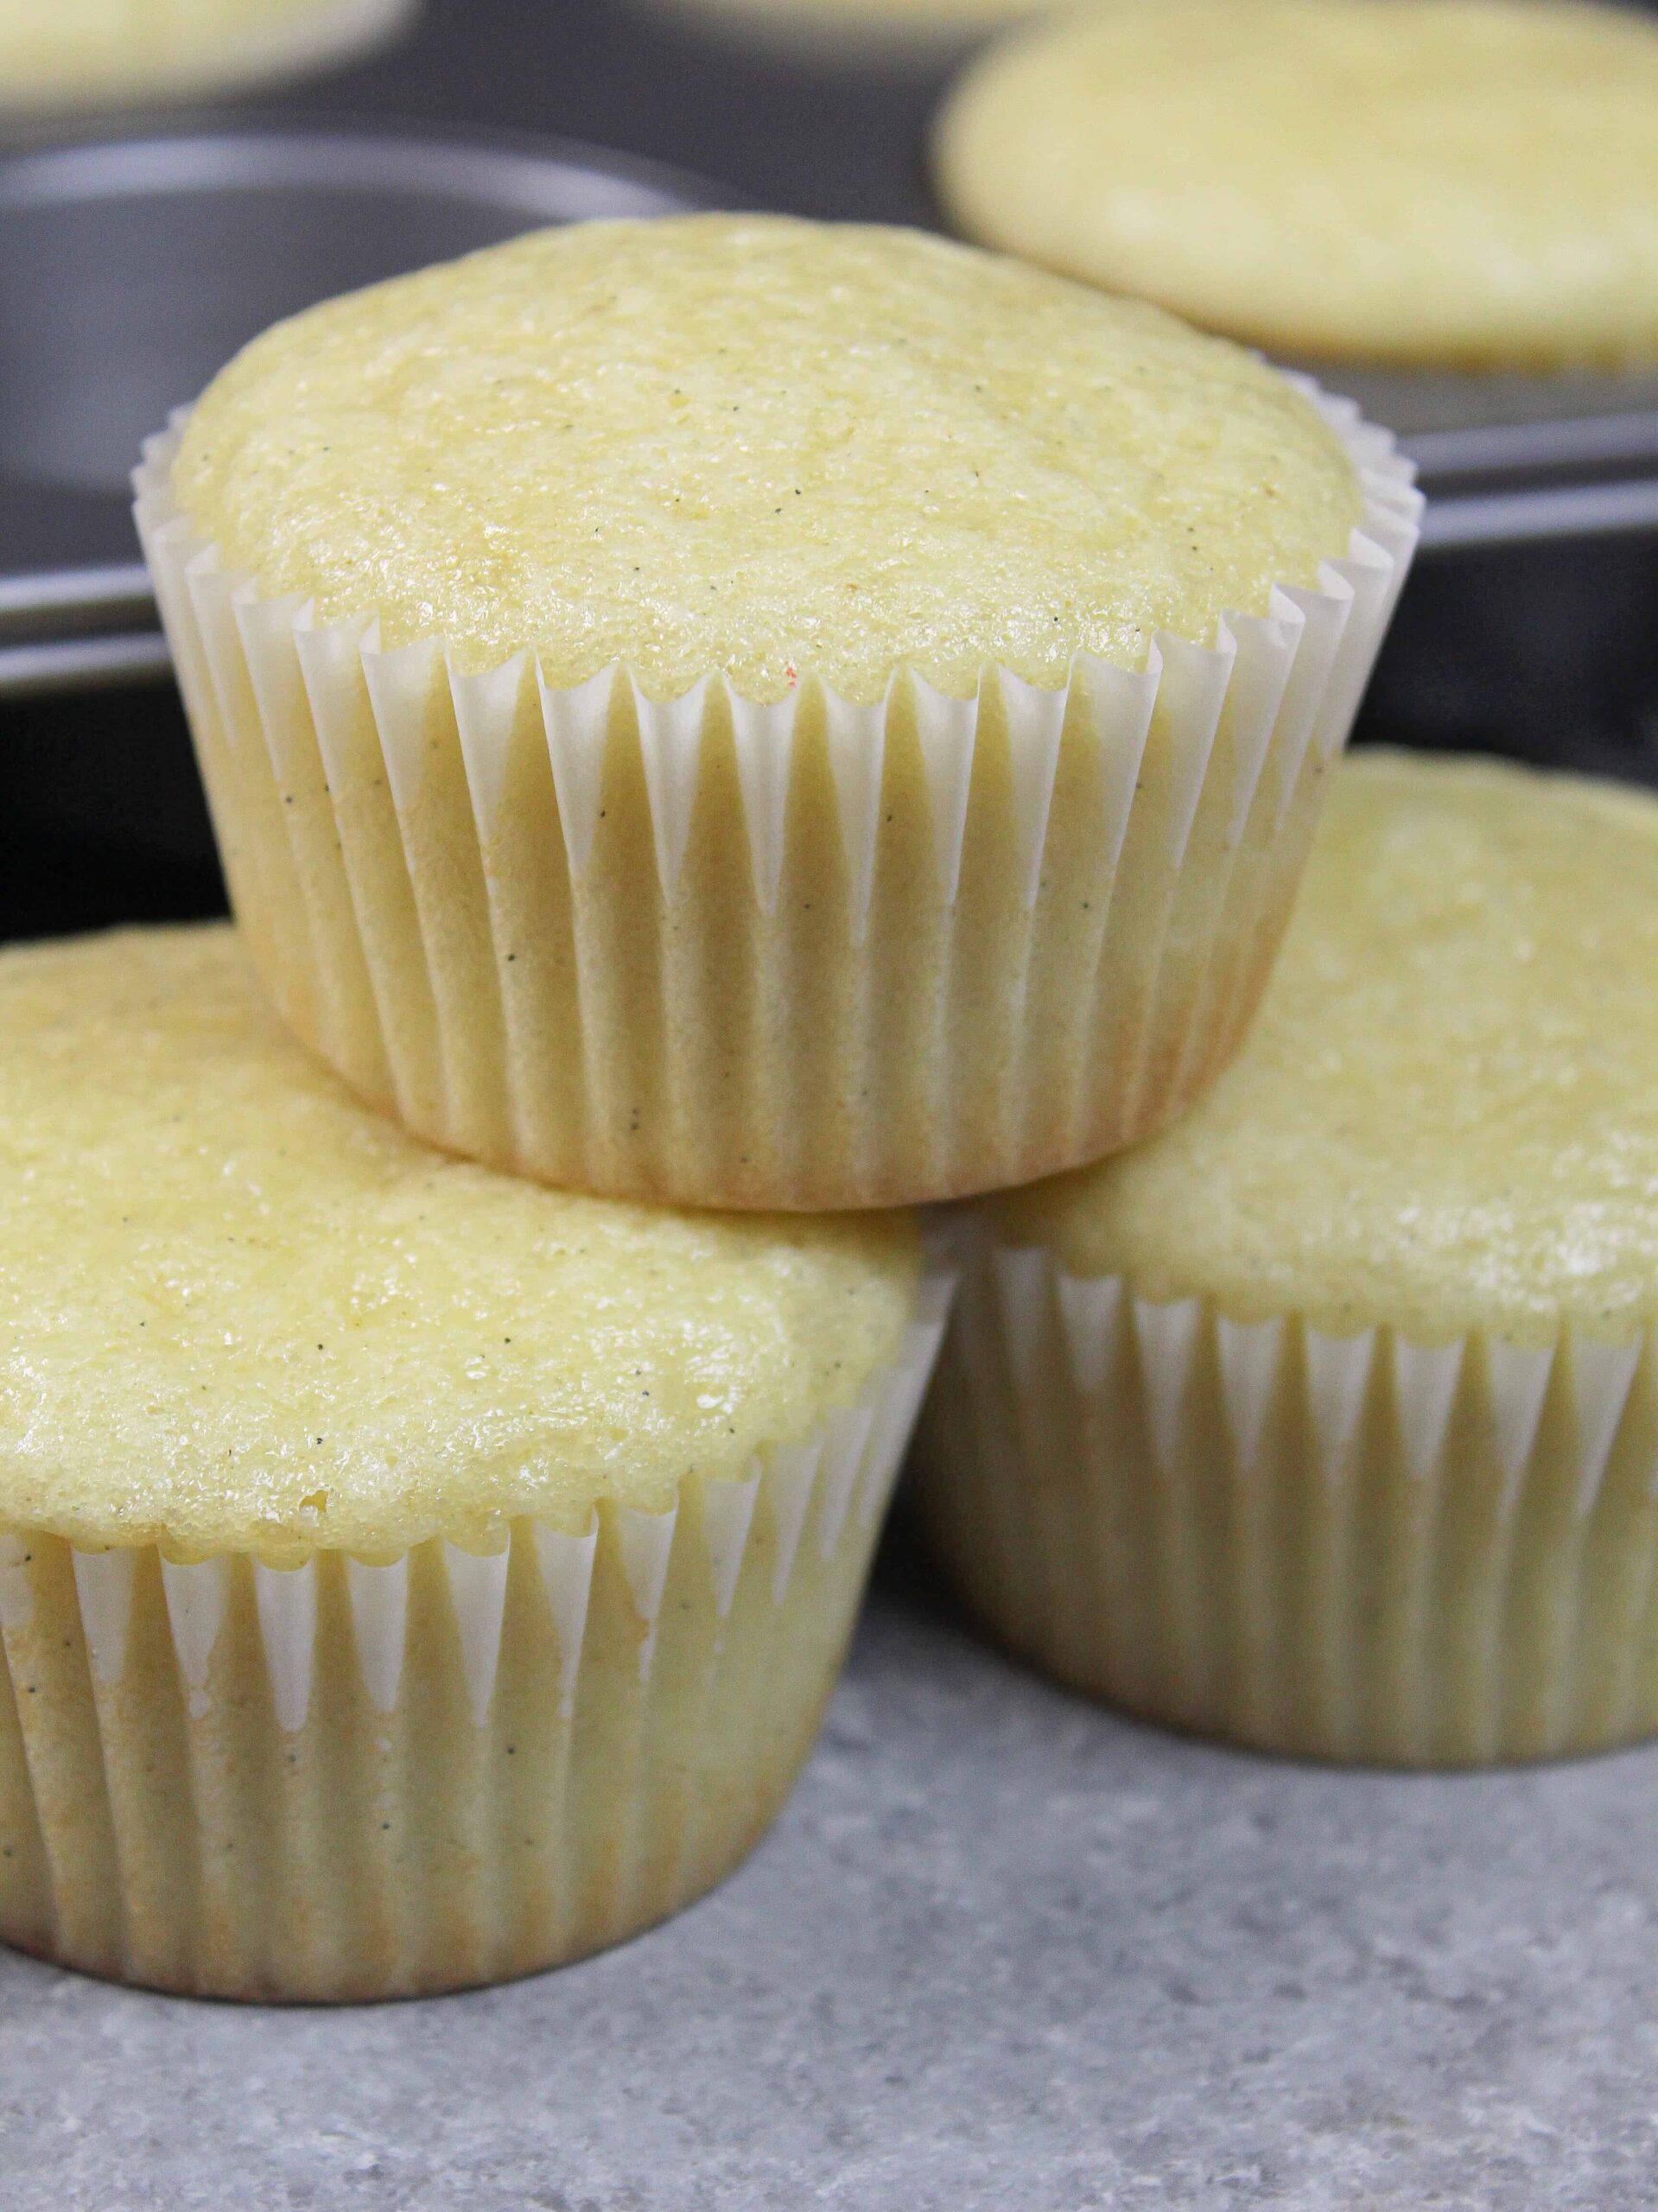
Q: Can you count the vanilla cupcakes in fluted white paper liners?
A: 3